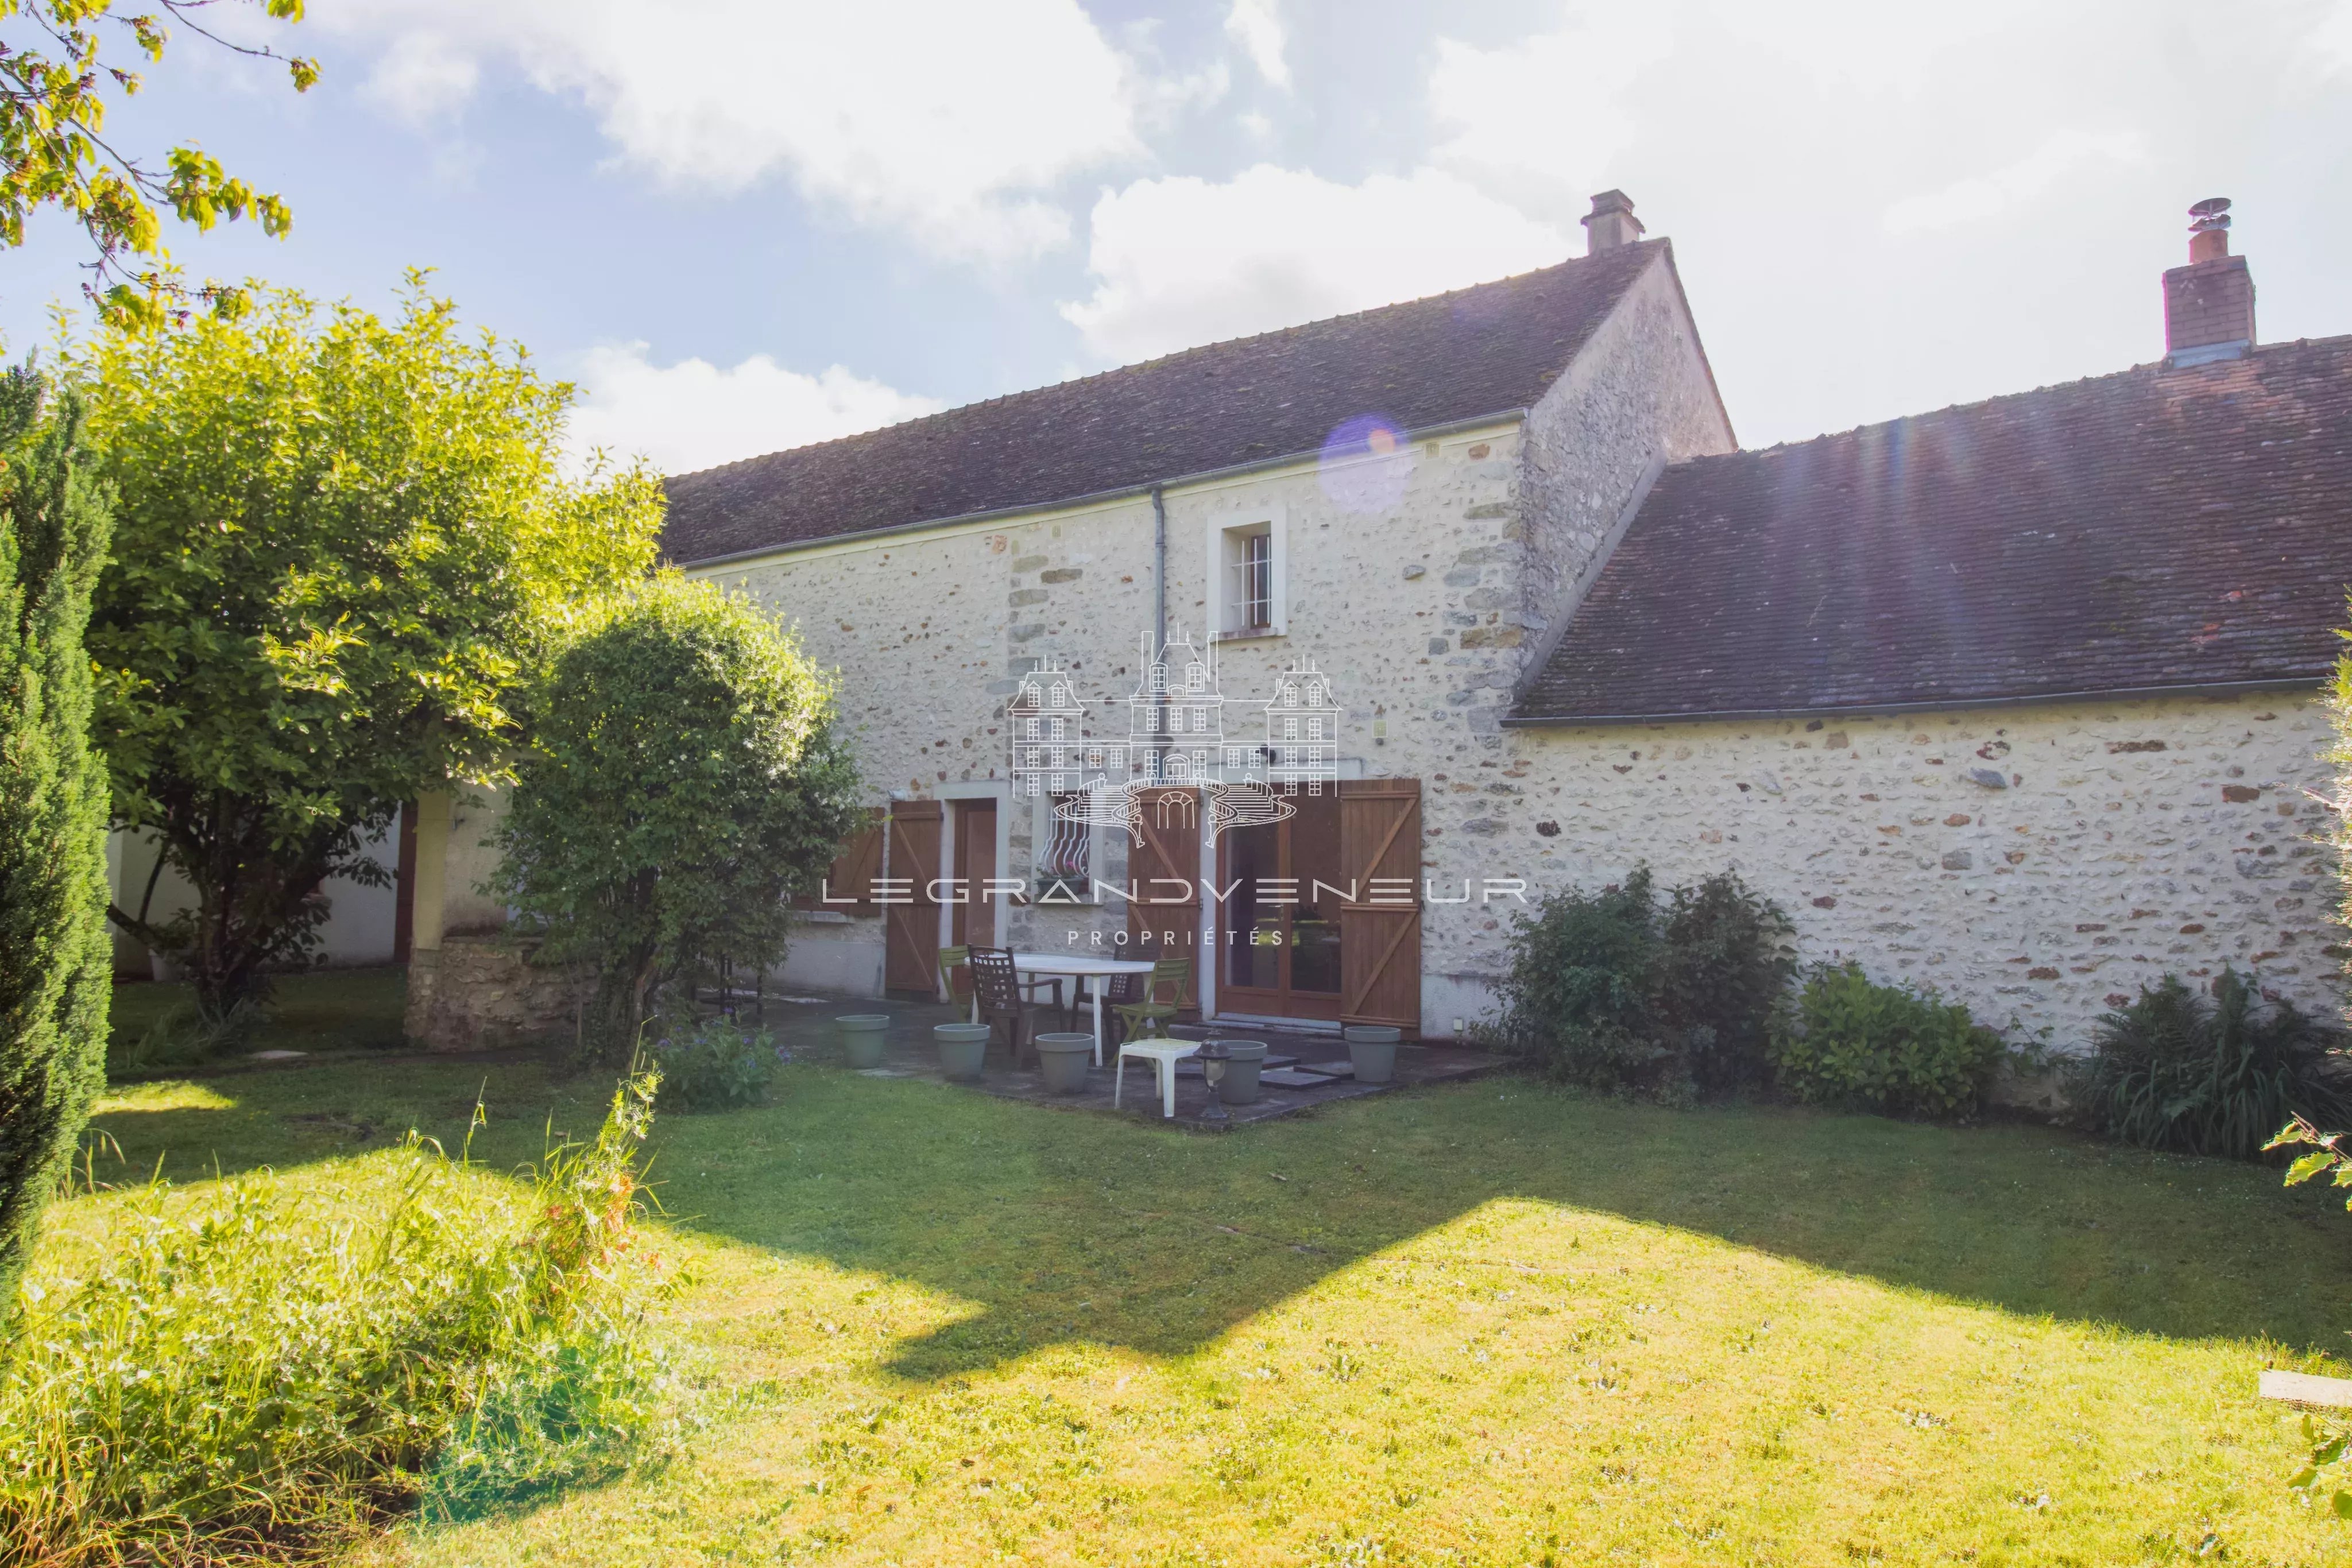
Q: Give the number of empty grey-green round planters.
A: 5